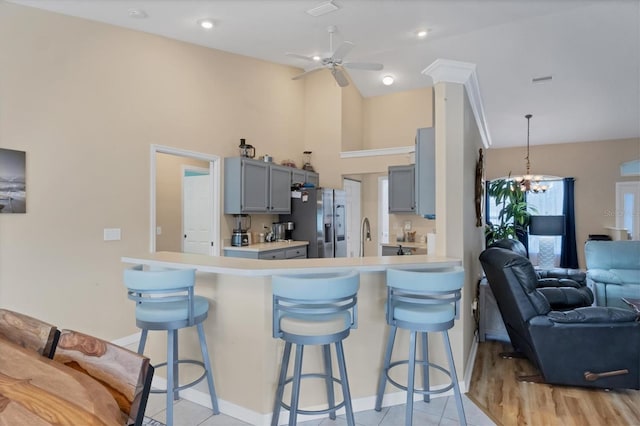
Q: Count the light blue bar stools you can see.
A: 3